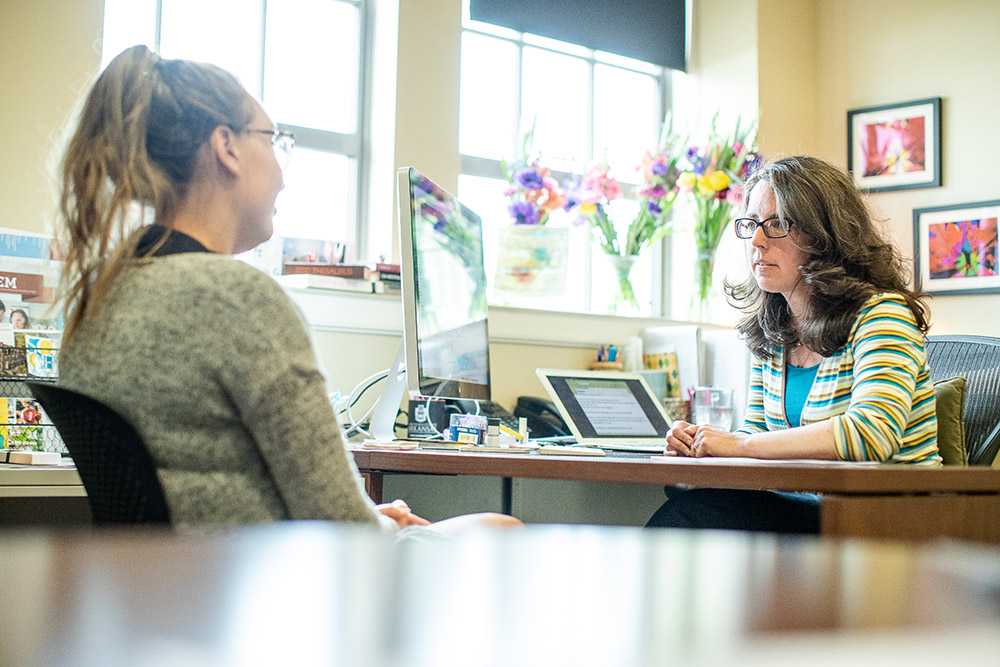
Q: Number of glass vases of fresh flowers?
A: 3